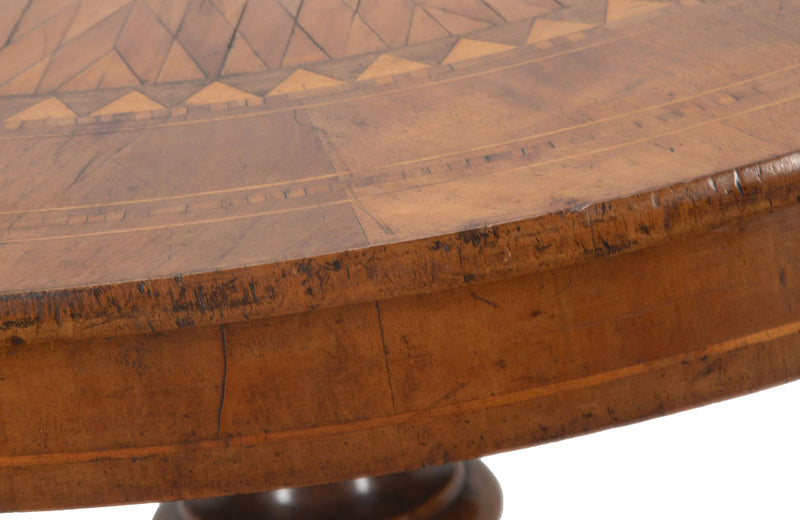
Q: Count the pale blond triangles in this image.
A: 8